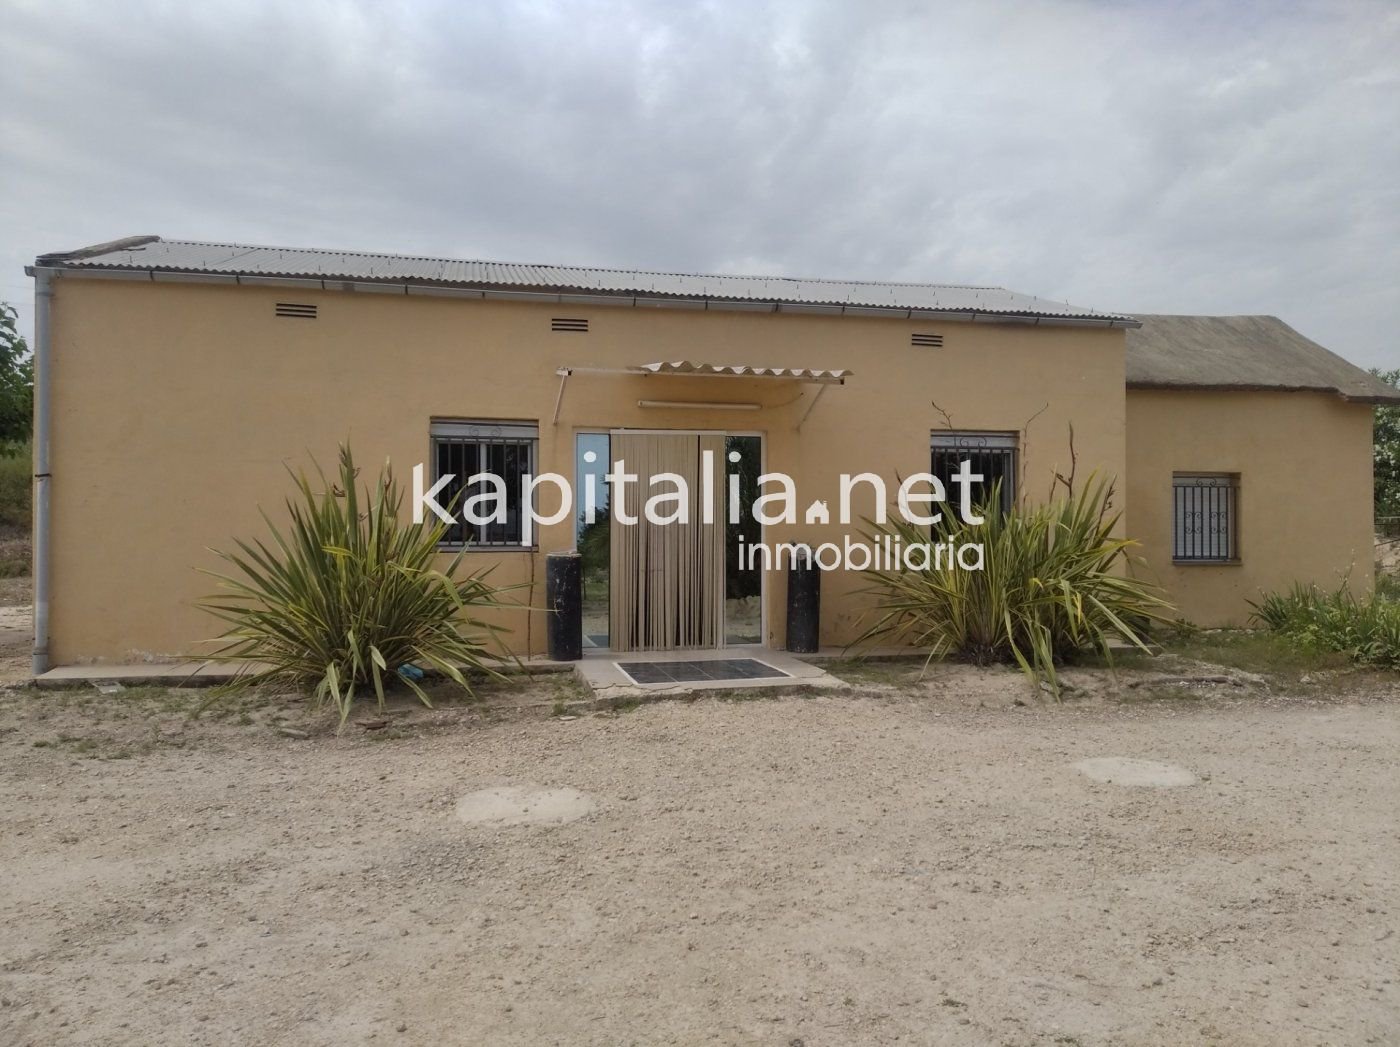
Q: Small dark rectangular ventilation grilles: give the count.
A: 3